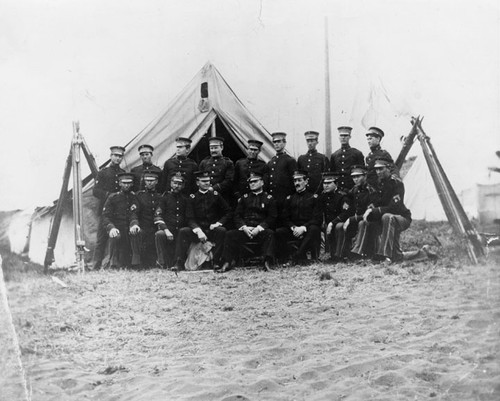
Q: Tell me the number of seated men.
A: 9